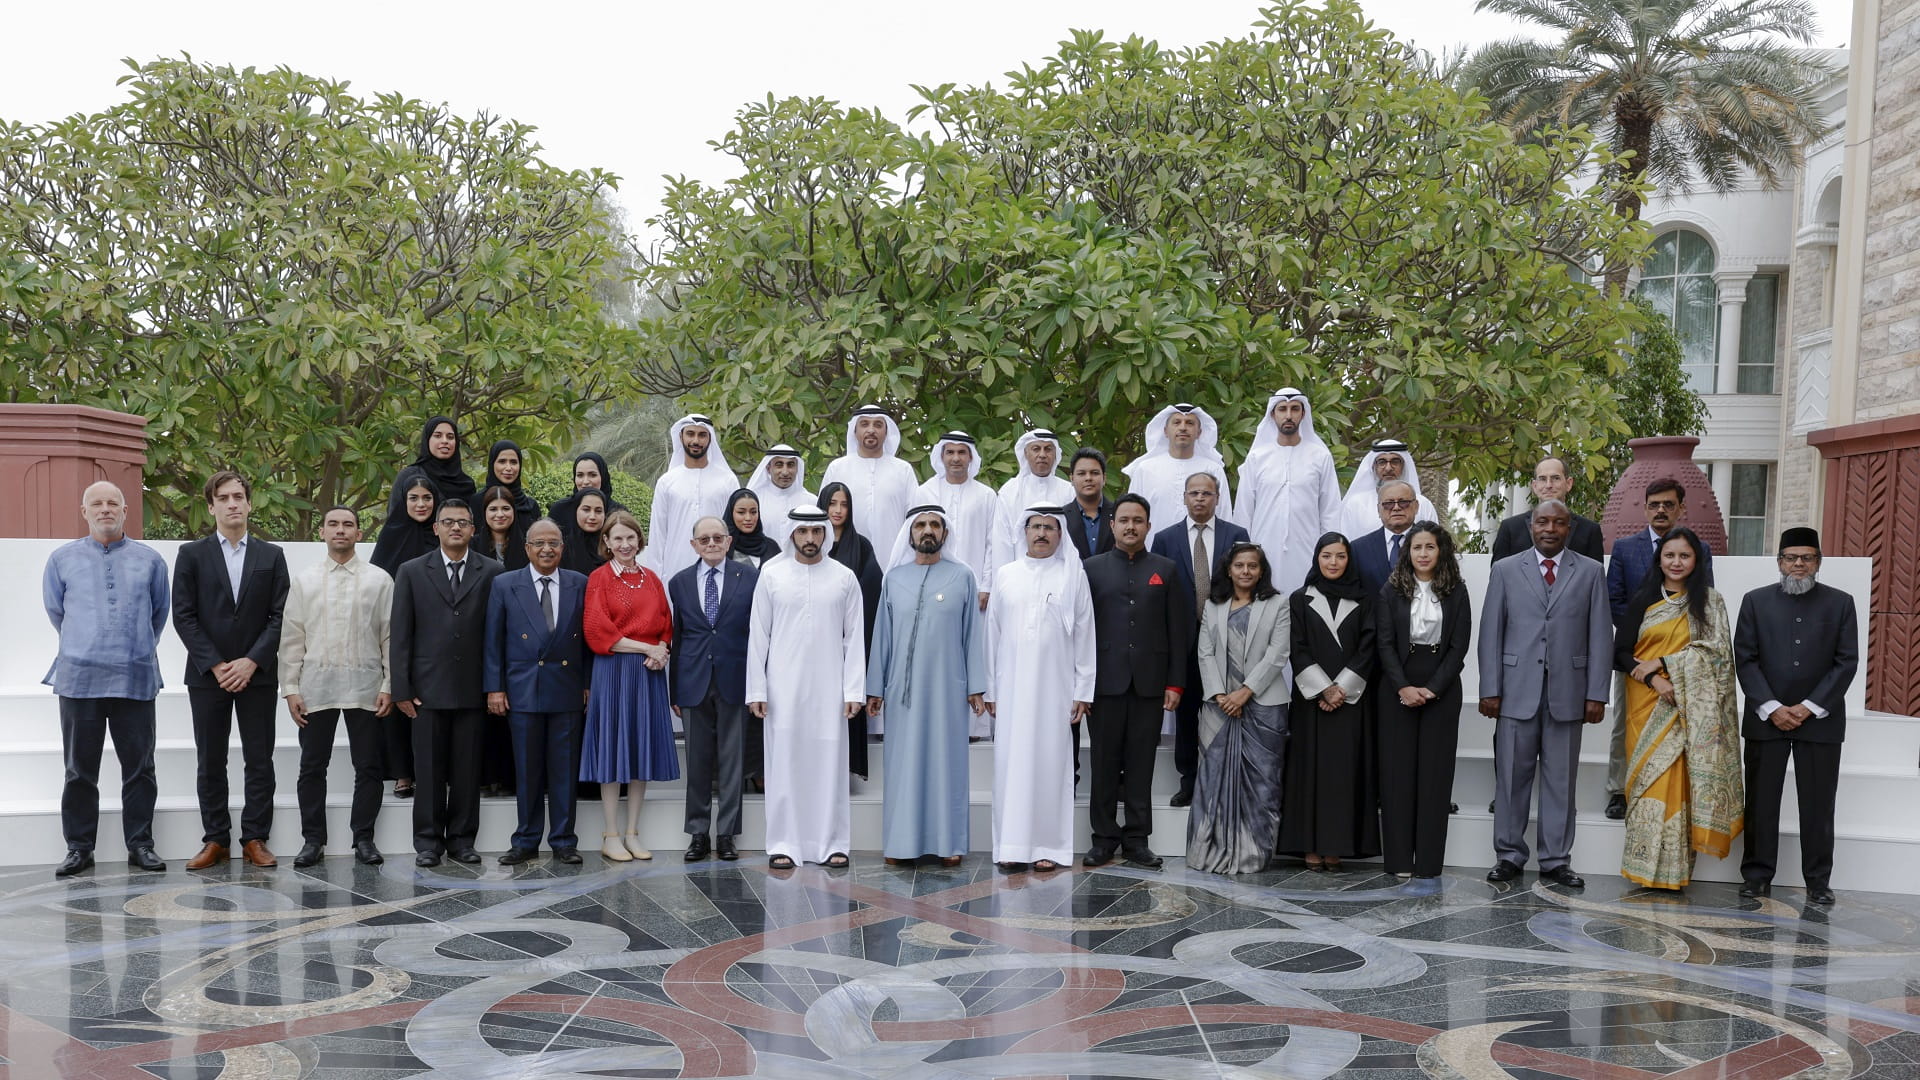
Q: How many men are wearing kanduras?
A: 11